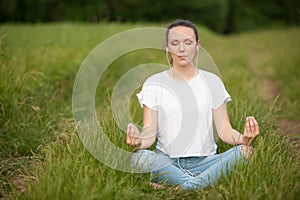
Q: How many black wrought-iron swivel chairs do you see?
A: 0